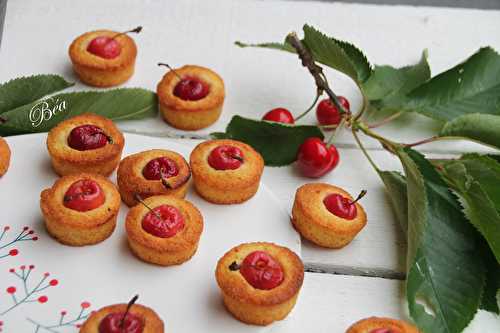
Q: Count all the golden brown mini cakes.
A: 12